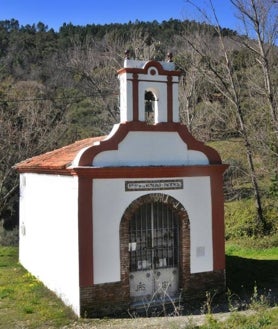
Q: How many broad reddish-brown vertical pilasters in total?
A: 2